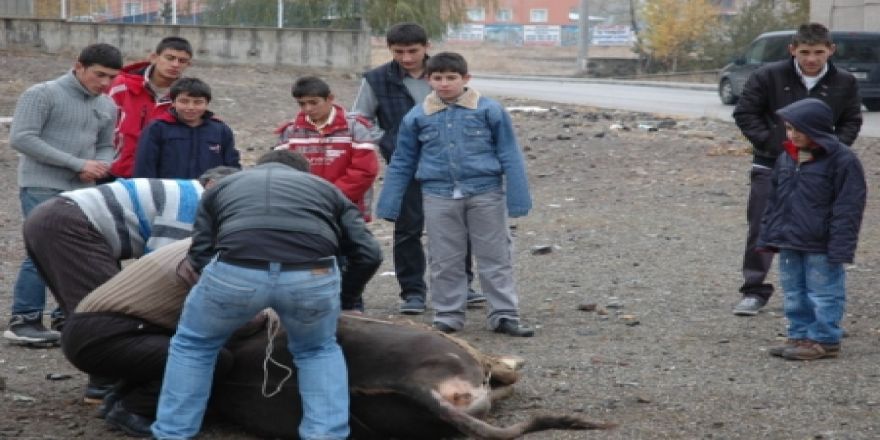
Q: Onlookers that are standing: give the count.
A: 8